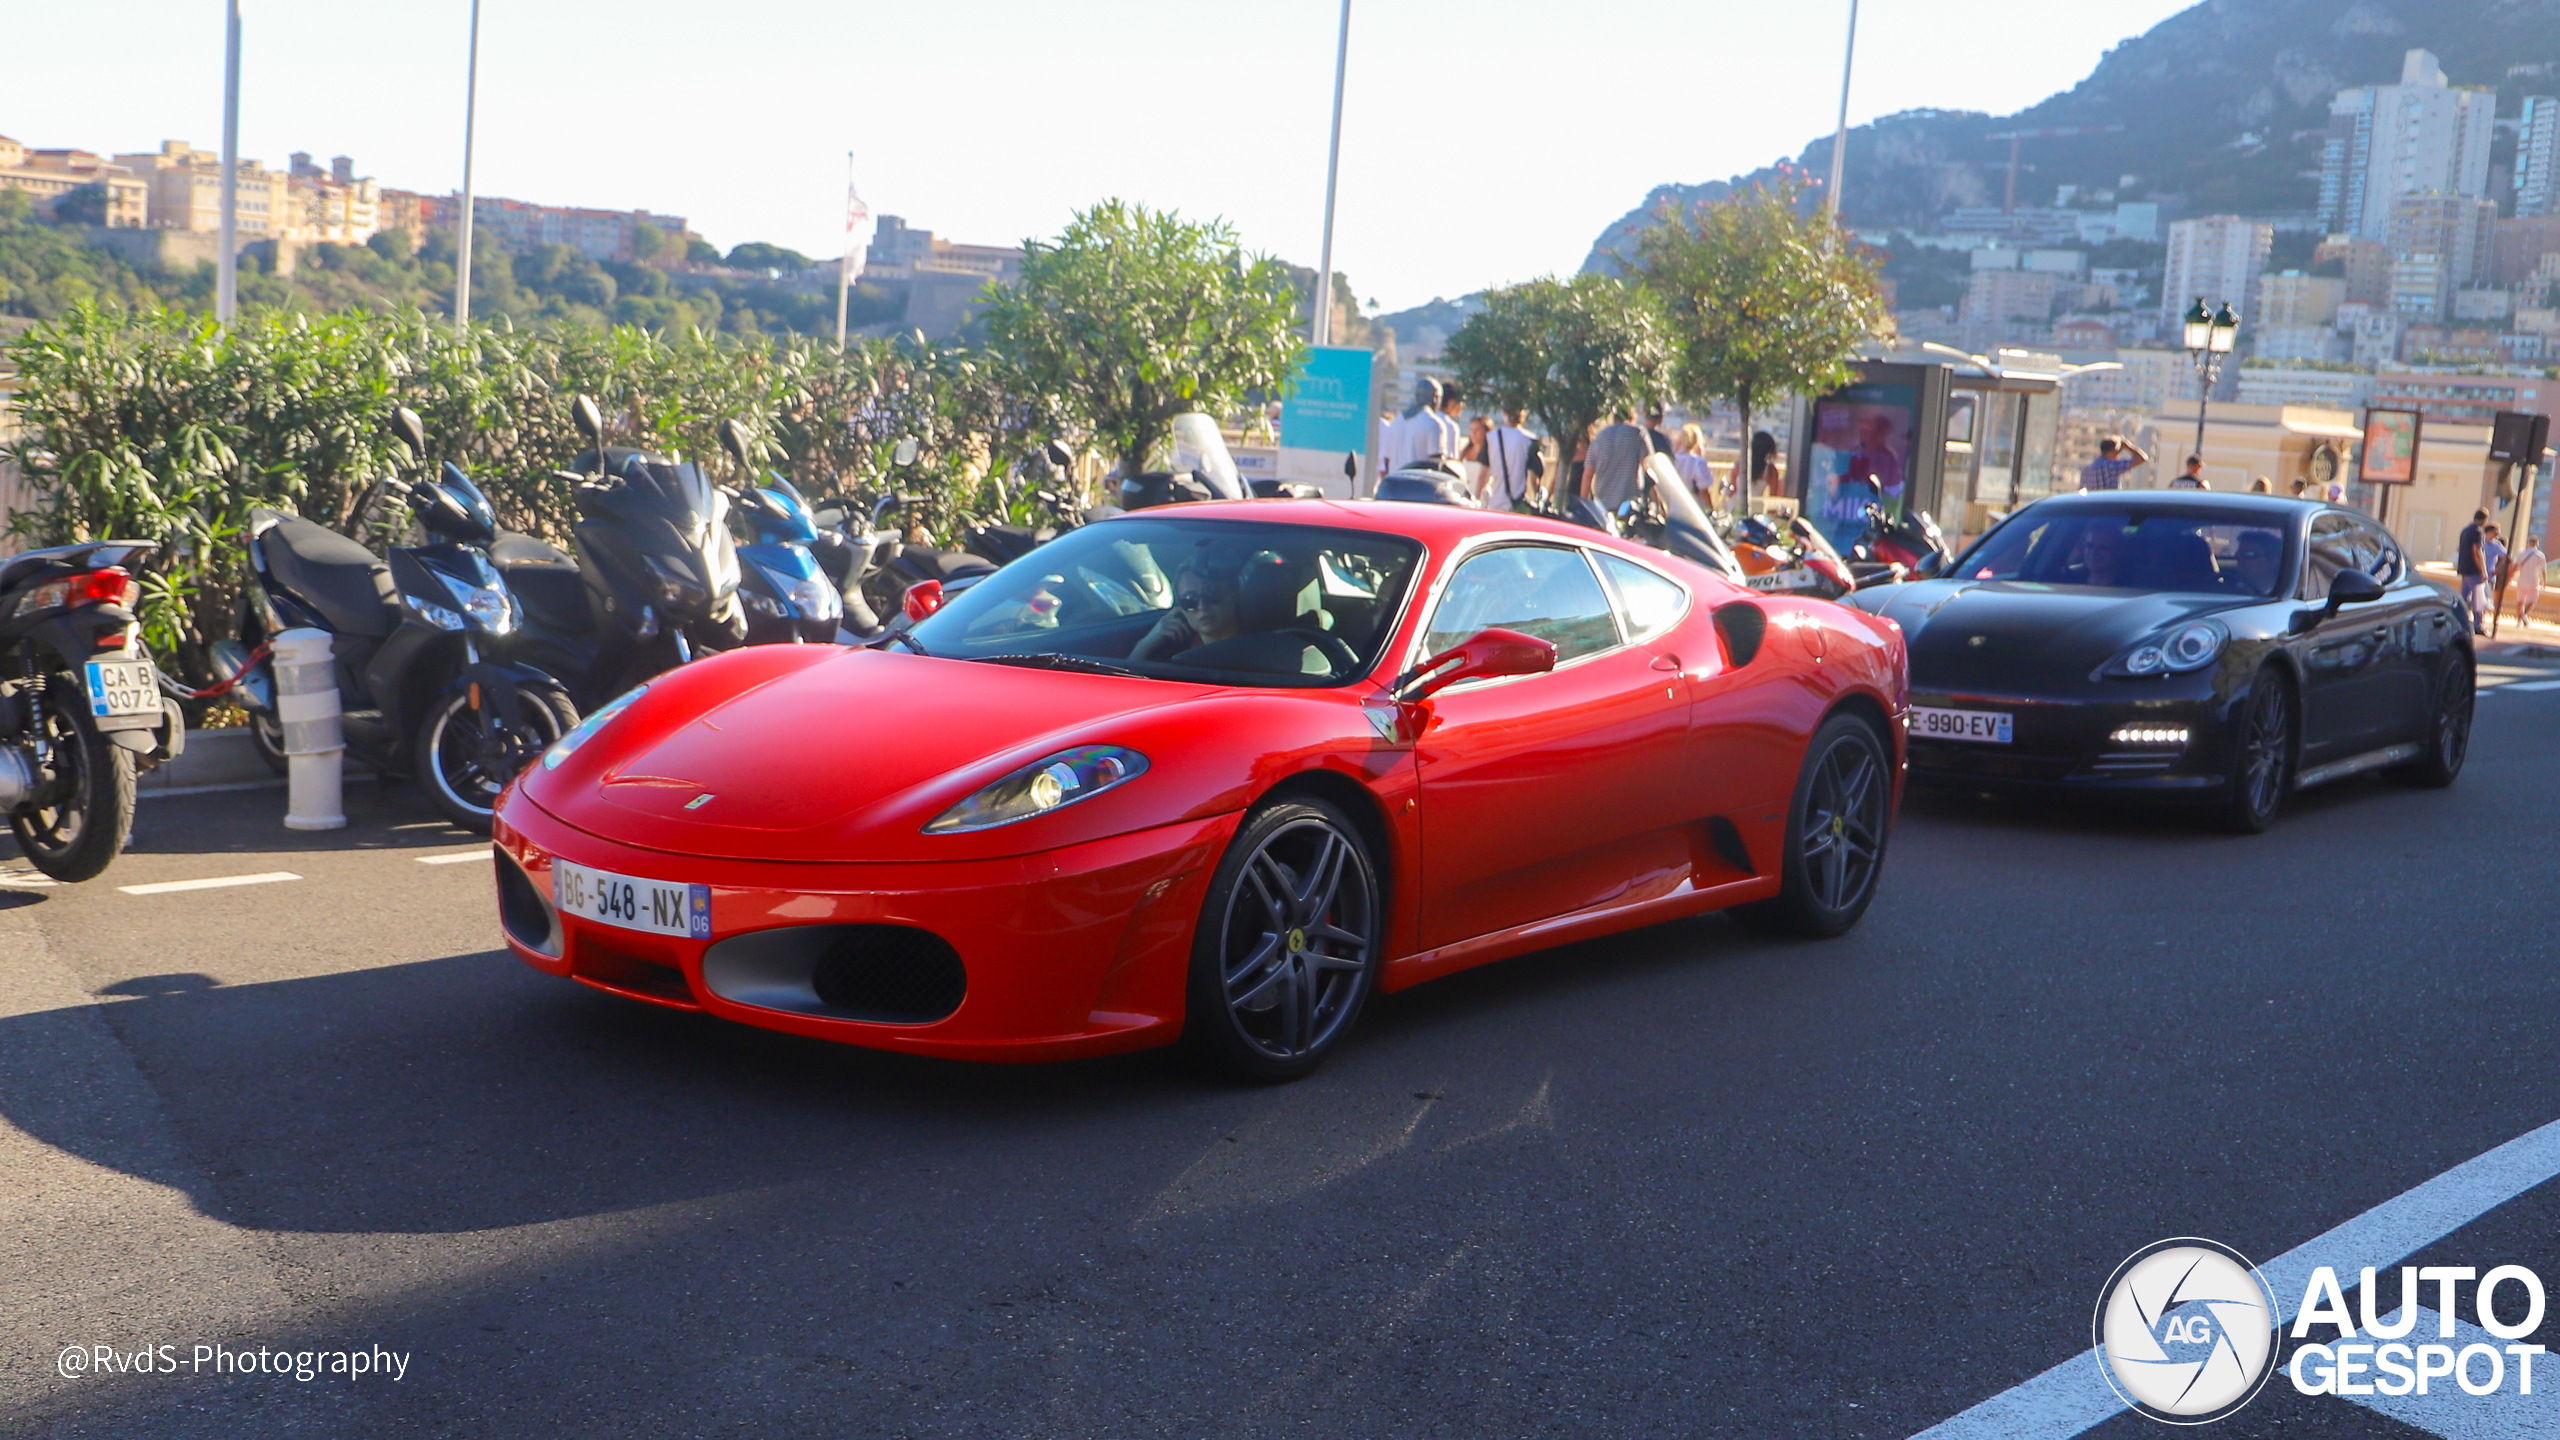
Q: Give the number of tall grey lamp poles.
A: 4